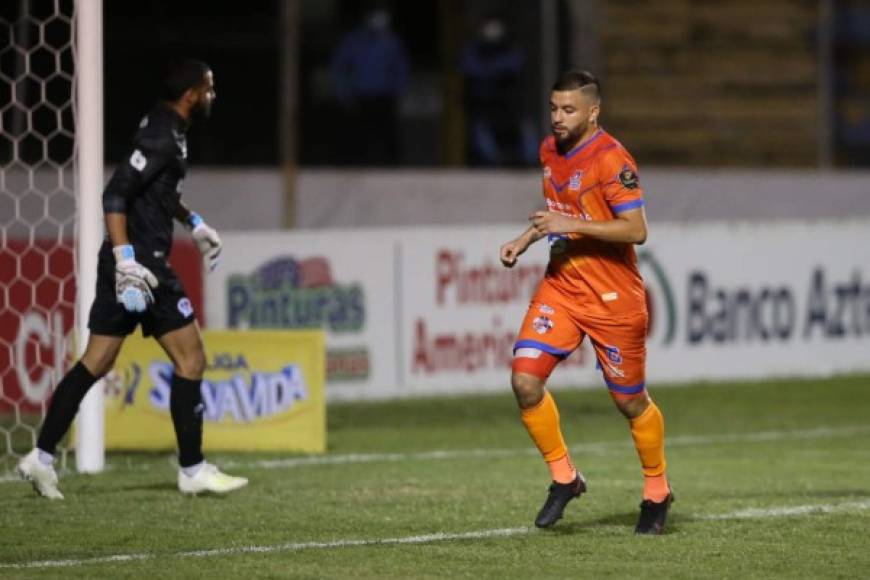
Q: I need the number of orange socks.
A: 2